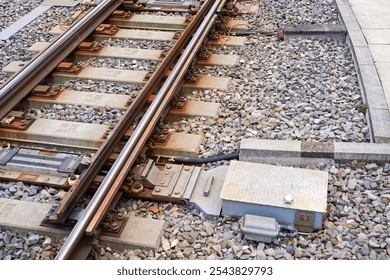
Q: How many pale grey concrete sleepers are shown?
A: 7